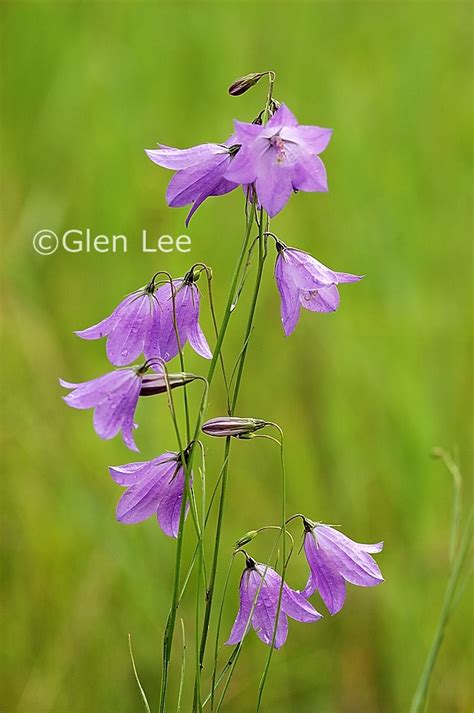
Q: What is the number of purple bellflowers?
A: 9